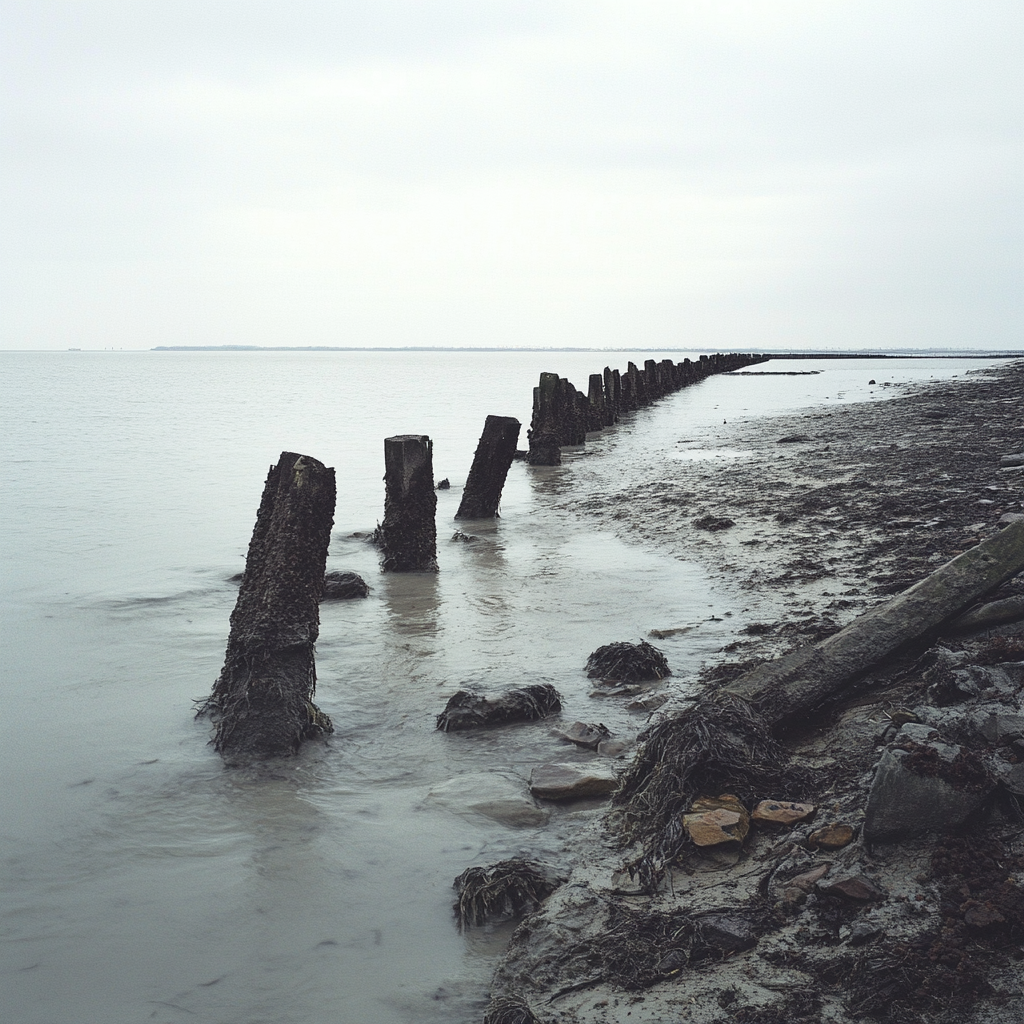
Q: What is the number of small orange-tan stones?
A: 3